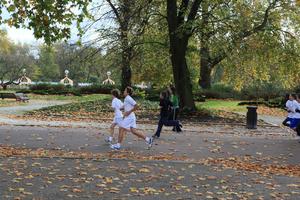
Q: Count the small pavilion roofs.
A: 3